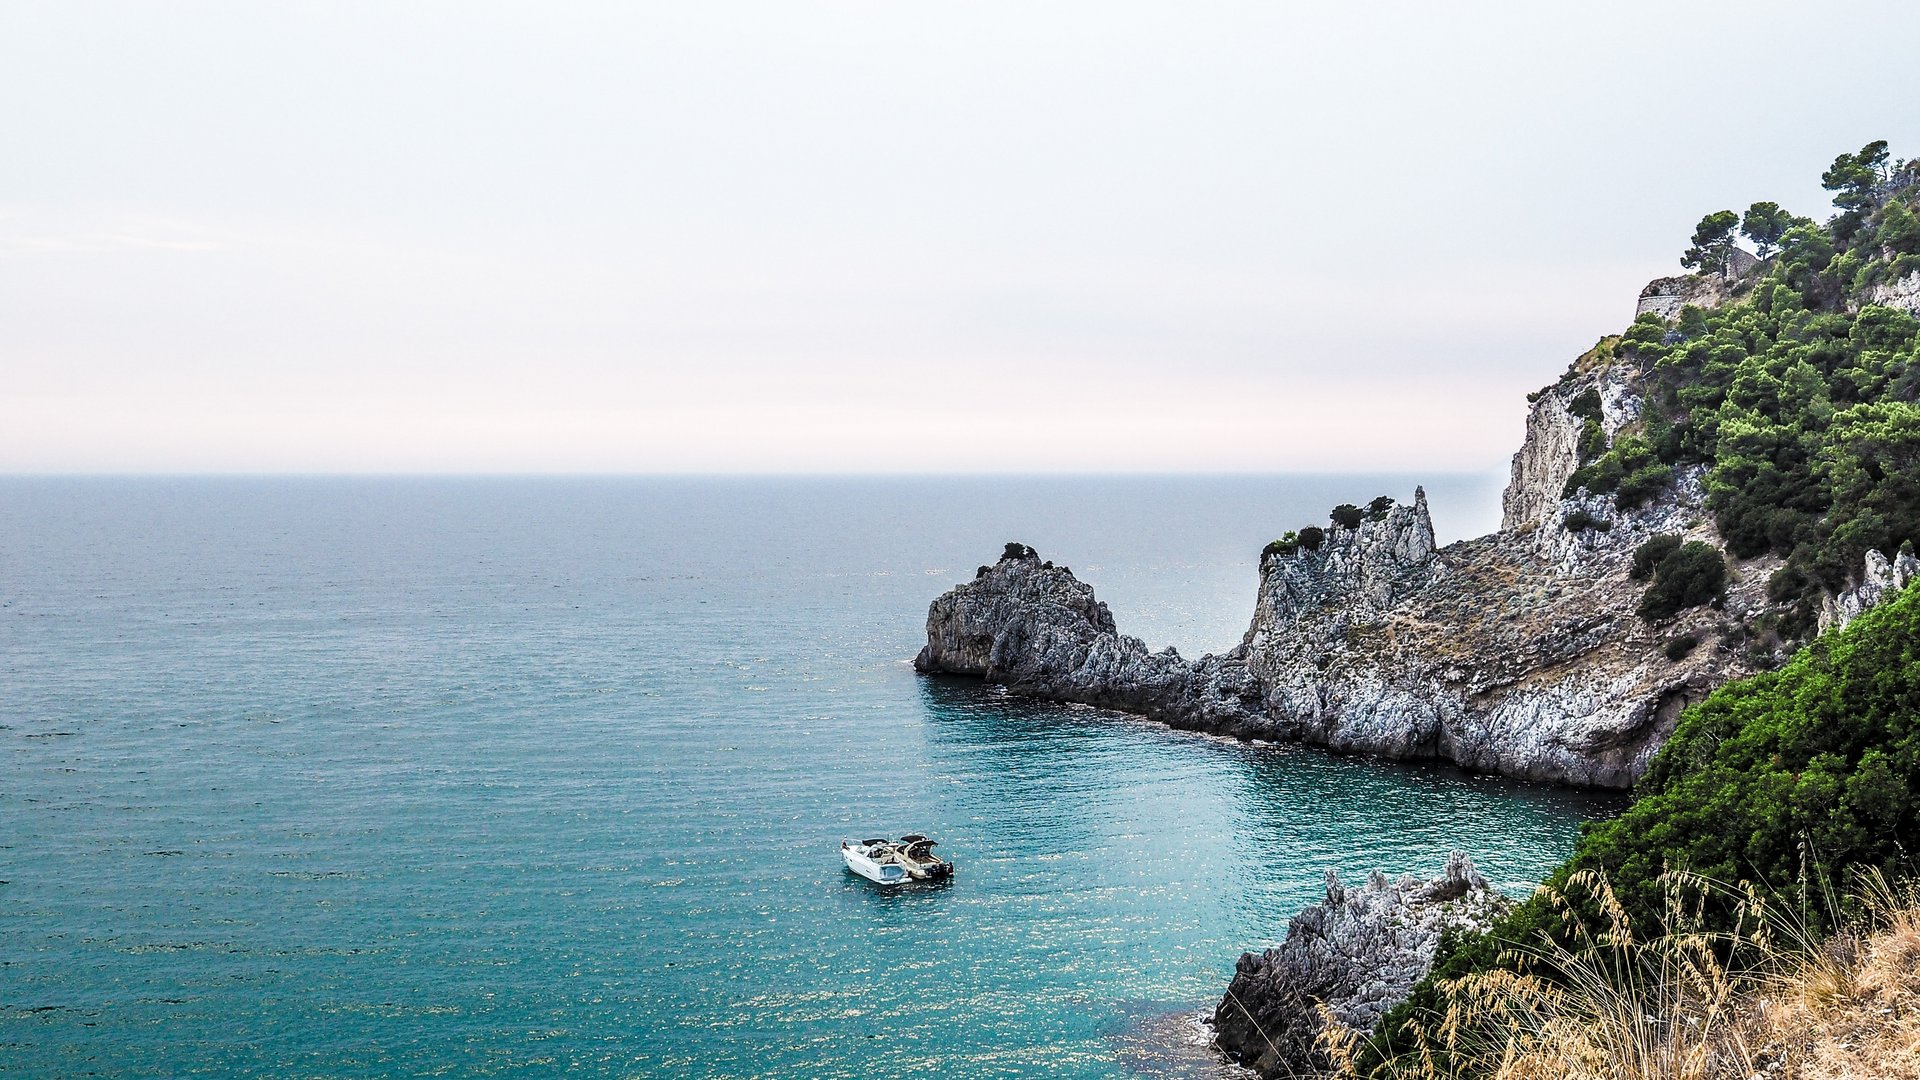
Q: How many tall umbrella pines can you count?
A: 3